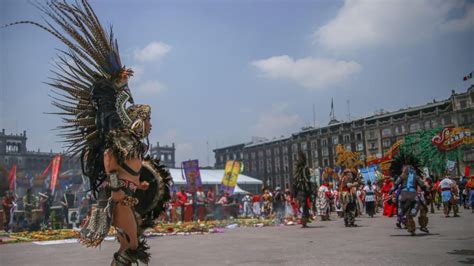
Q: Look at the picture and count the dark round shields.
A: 1